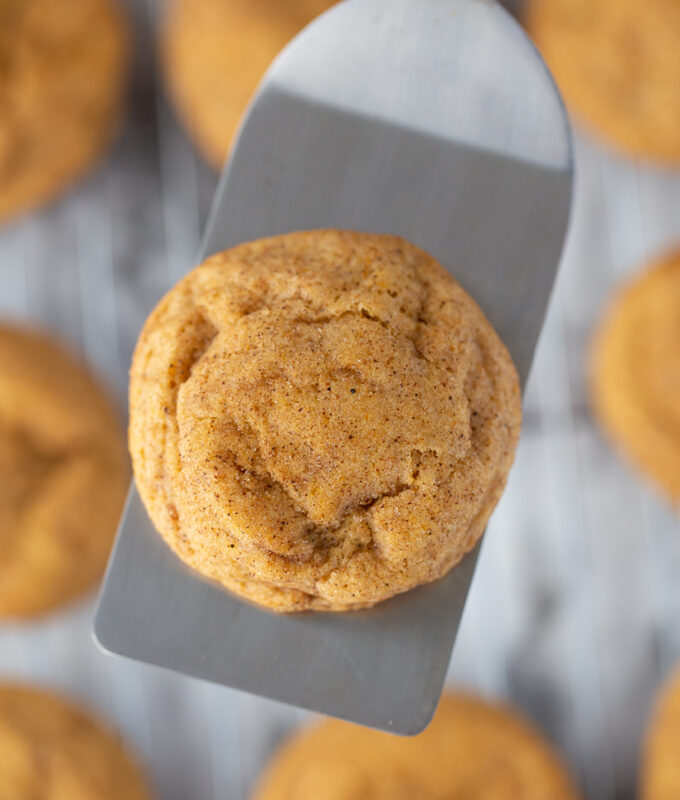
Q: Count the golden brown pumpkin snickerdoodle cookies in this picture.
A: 9